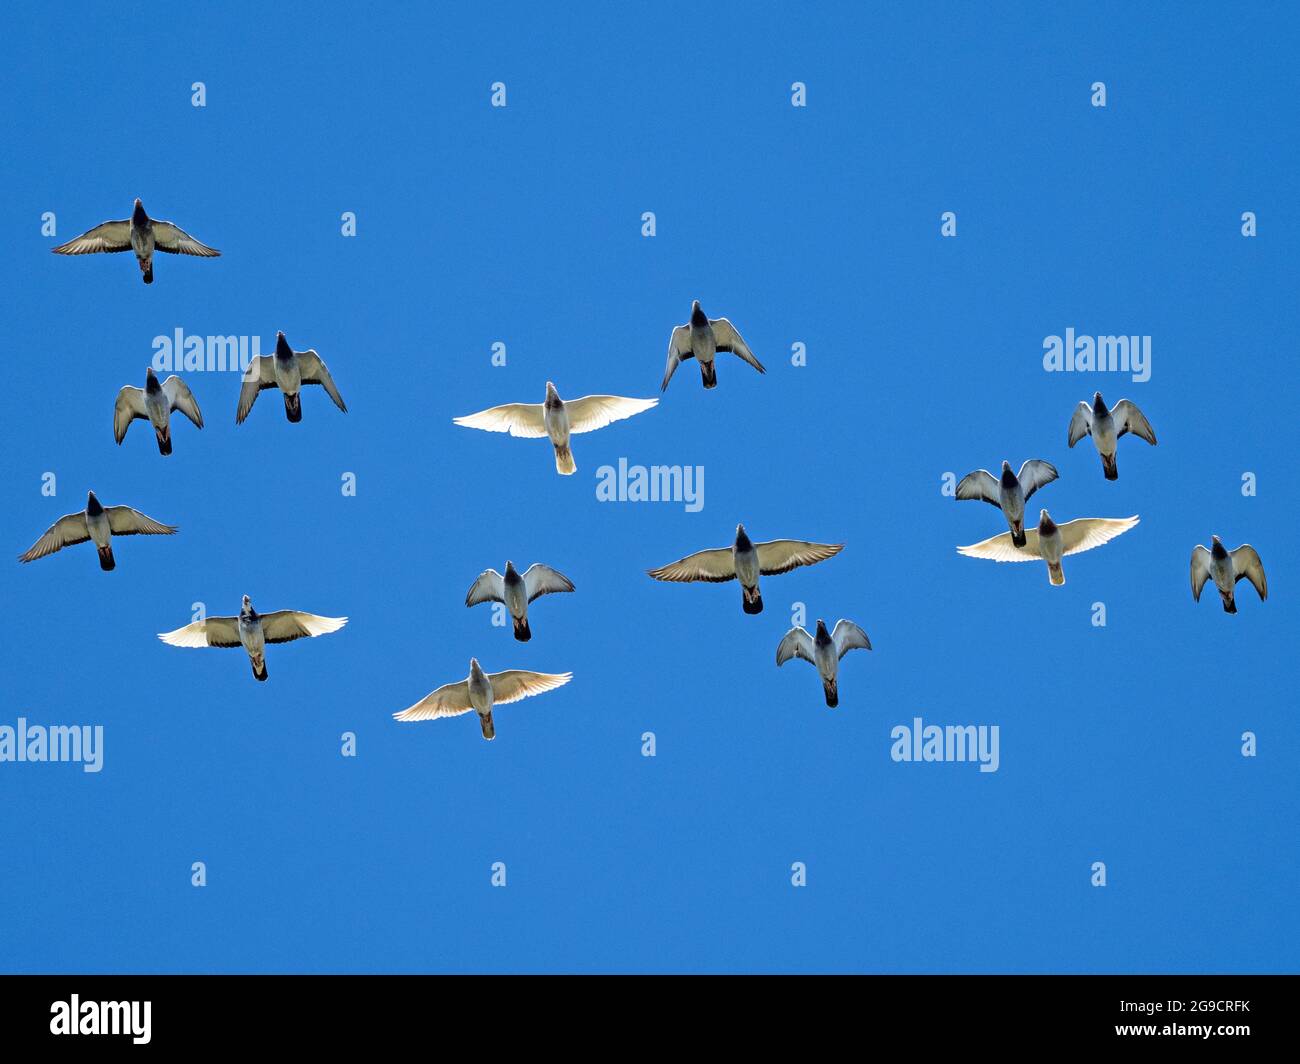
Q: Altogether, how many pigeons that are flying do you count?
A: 15